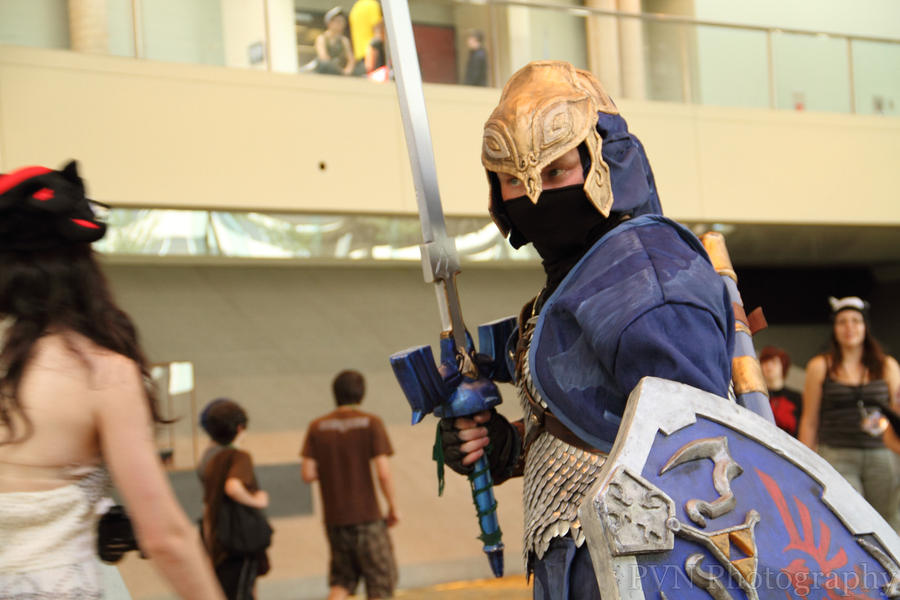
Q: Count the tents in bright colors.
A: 0